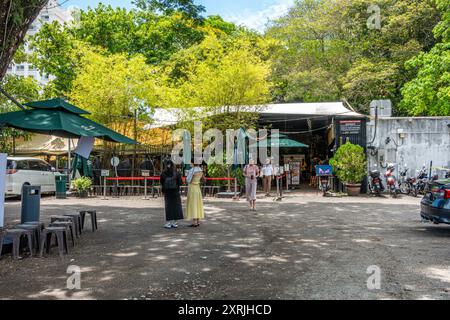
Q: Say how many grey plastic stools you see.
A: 8